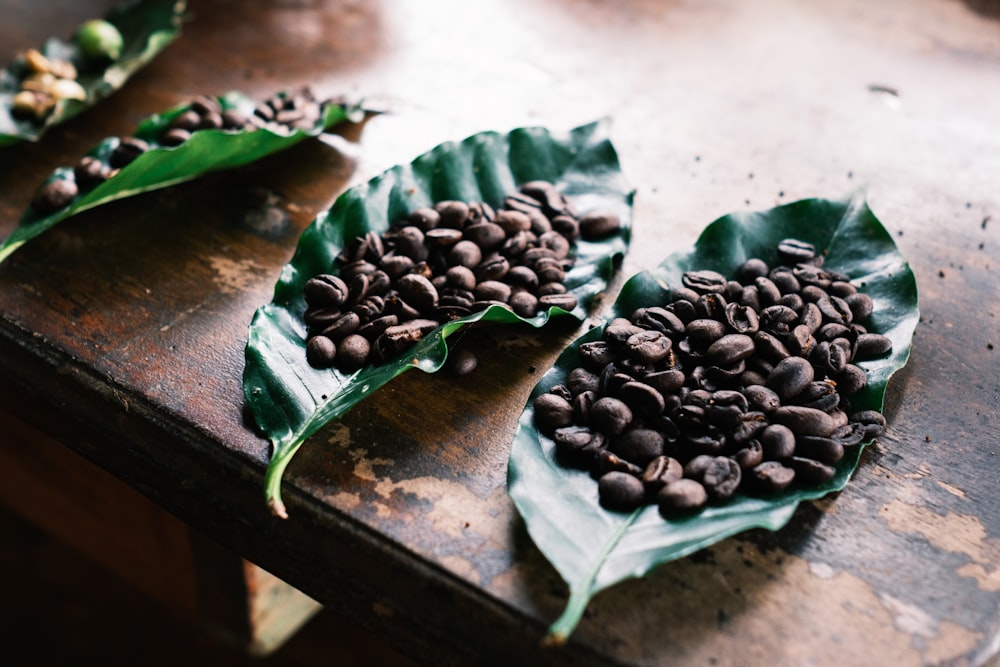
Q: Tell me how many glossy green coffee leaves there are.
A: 4